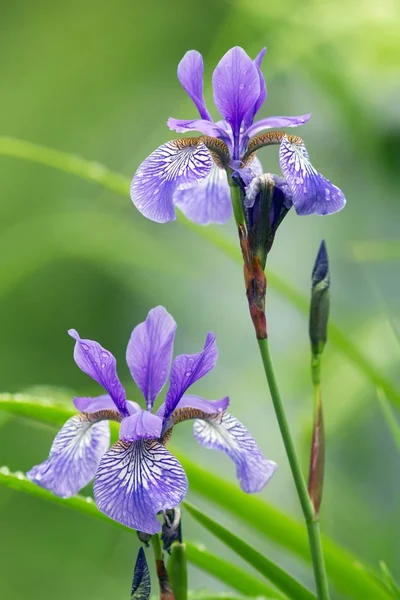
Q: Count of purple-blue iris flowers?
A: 2